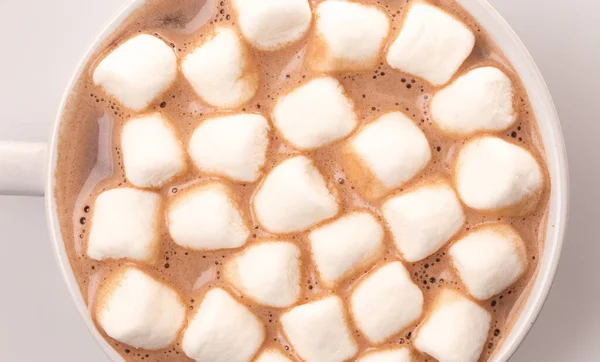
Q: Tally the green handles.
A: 0